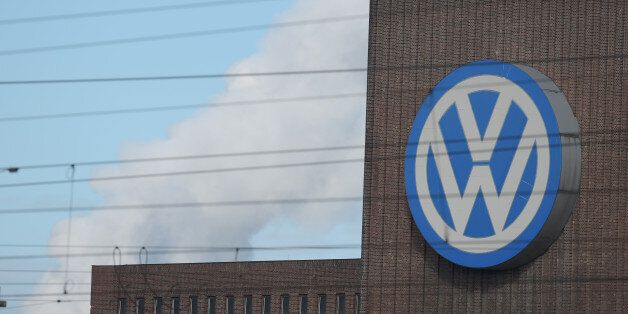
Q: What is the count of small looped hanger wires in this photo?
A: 2